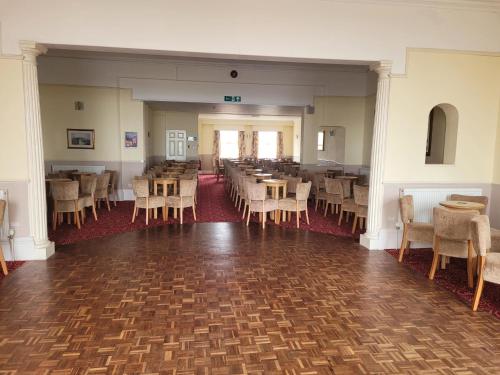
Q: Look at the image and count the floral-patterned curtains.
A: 4